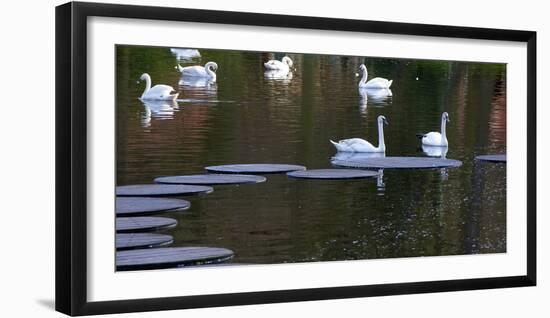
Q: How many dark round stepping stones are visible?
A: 10